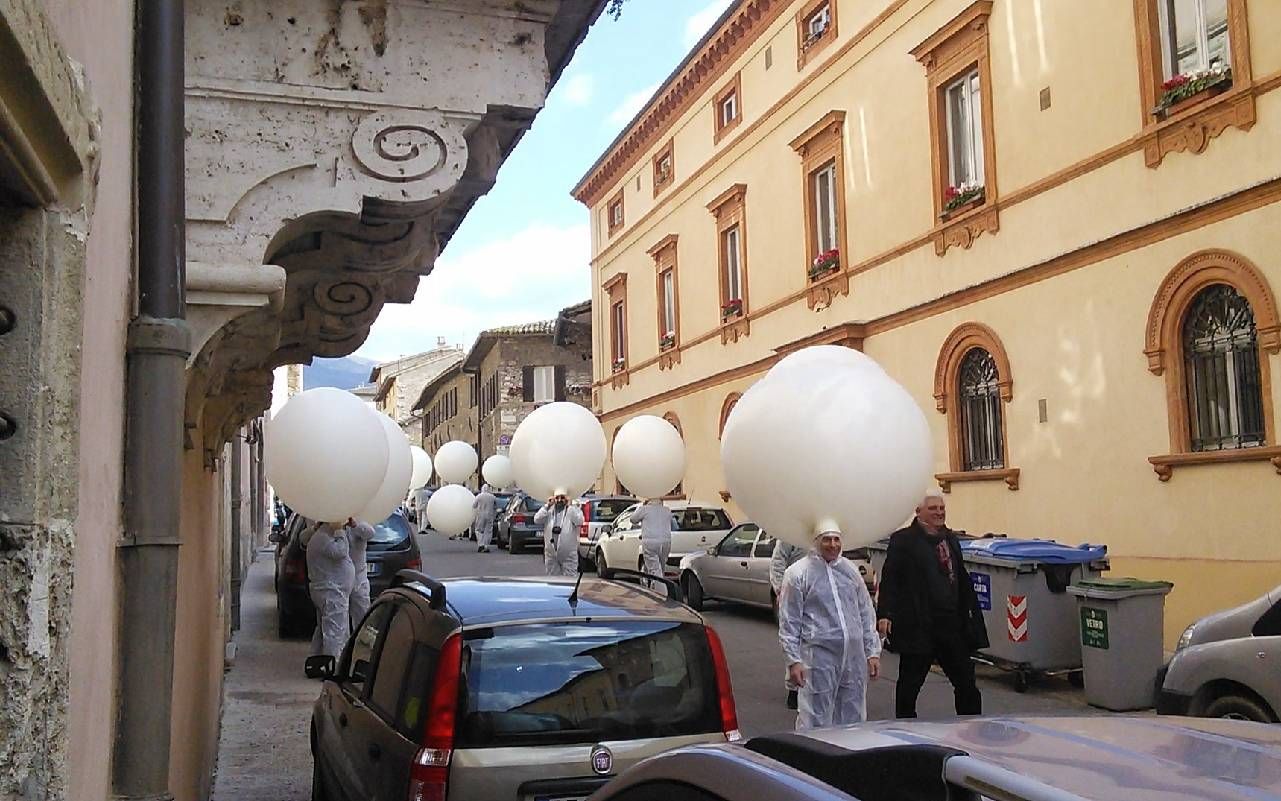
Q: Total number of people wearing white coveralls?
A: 8